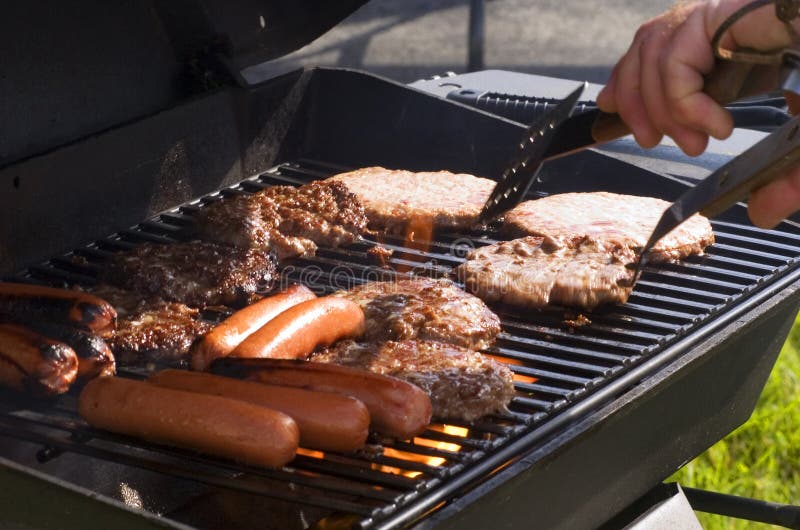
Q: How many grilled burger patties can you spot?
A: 8